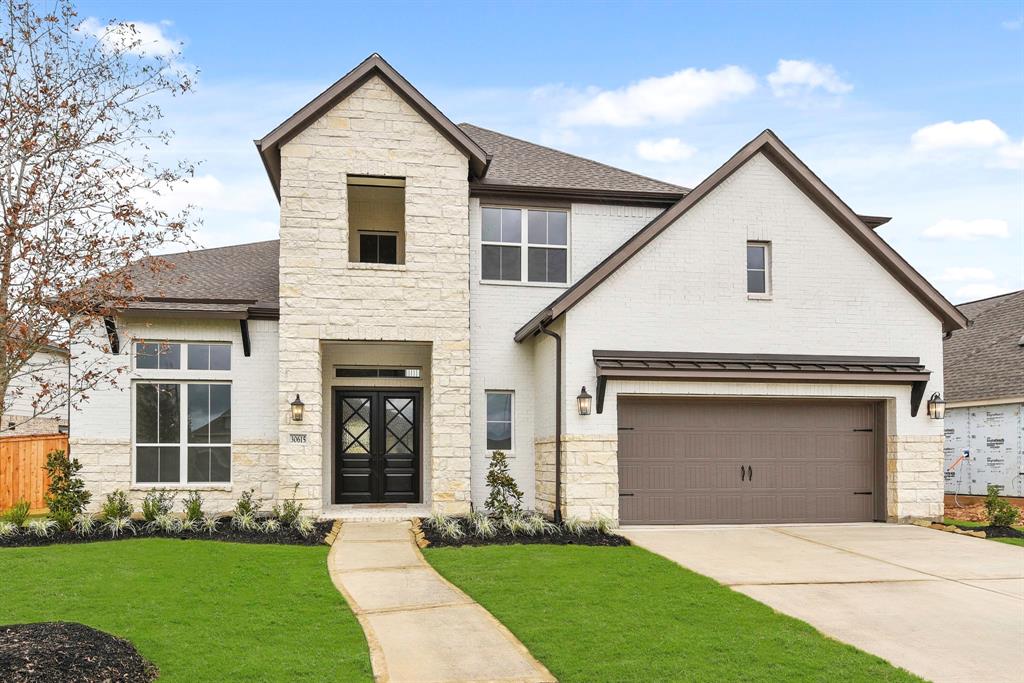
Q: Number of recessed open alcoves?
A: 2